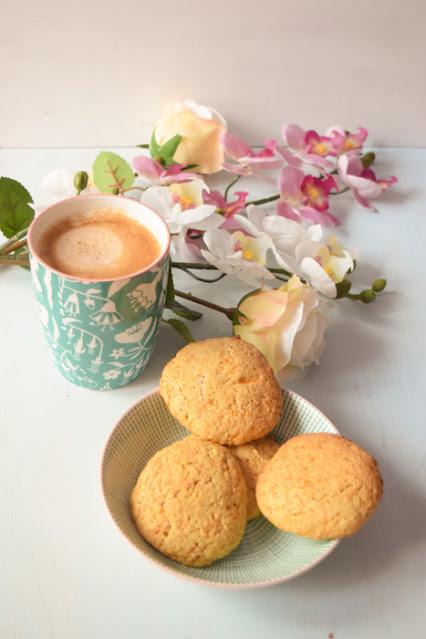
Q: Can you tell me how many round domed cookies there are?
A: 4